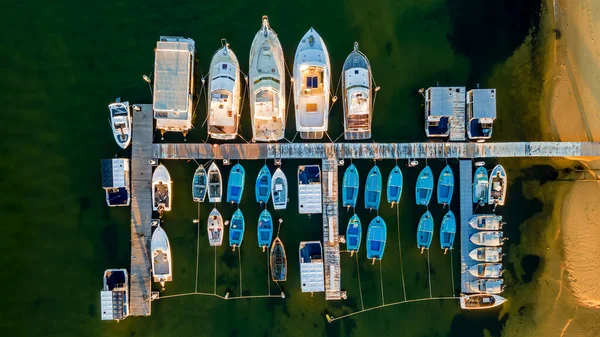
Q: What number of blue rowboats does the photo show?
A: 13